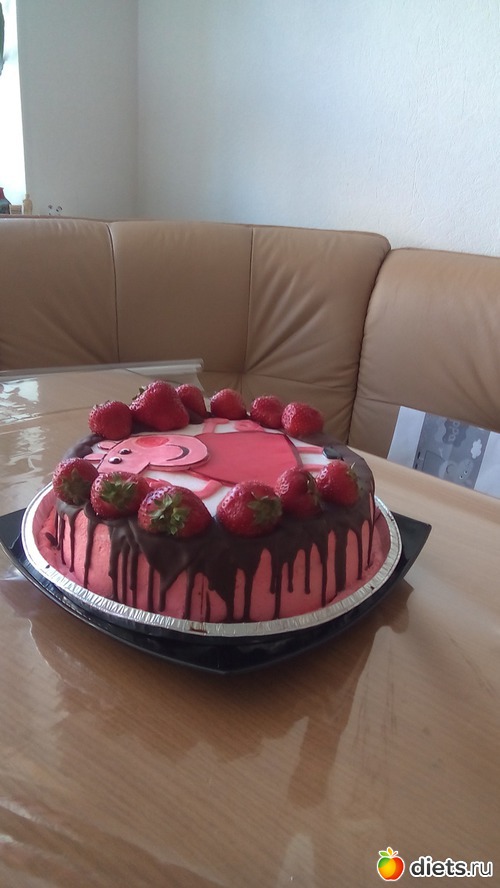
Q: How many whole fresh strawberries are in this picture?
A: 12